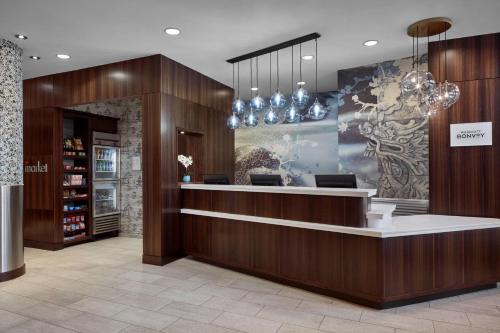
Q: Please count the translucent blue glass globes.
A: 9